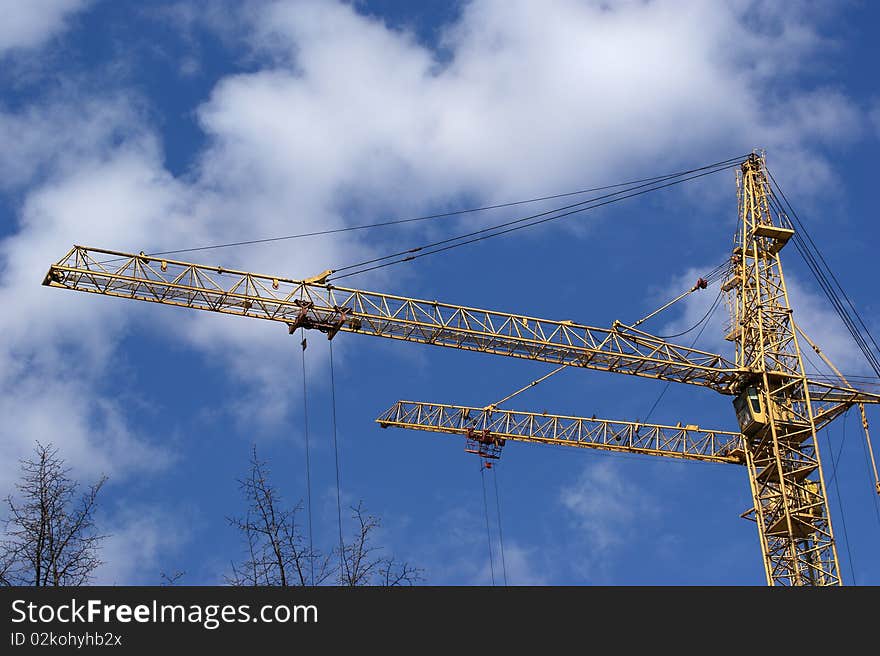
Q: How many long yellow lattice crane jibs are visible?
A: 2